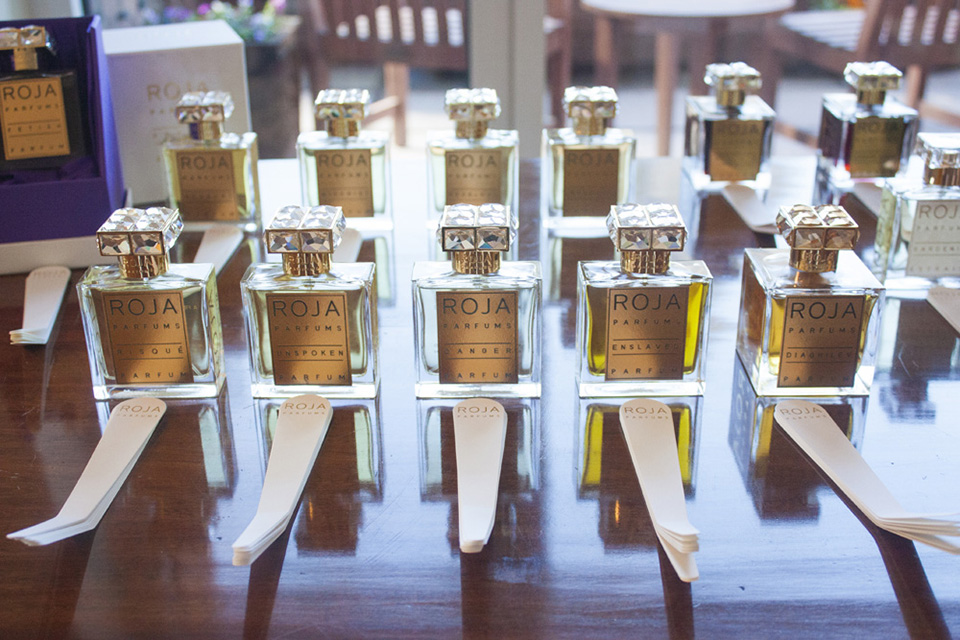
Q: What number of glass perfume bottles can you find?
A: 13